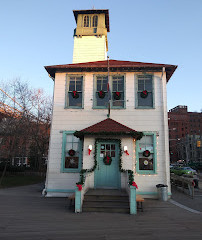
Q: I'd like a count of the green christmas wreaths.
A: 7